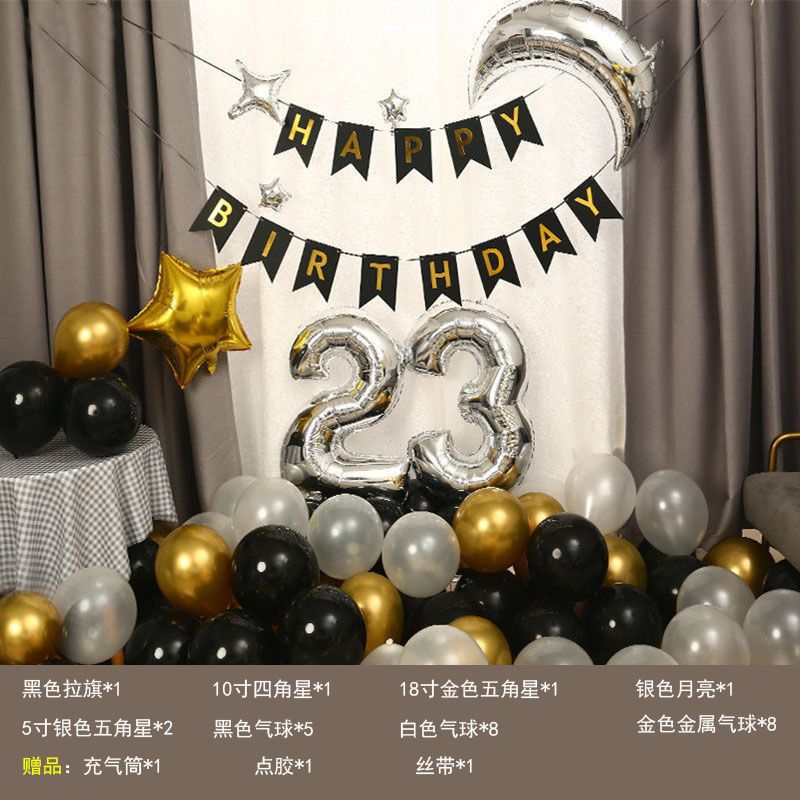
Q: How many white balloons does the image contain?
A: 15